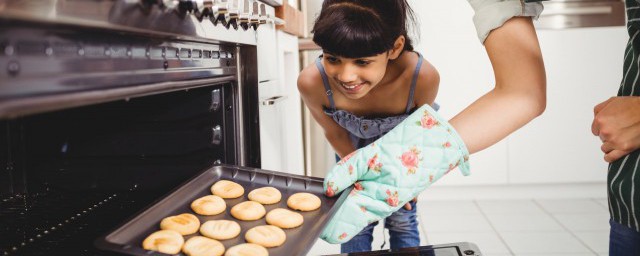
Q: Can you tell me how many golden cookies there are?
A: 12